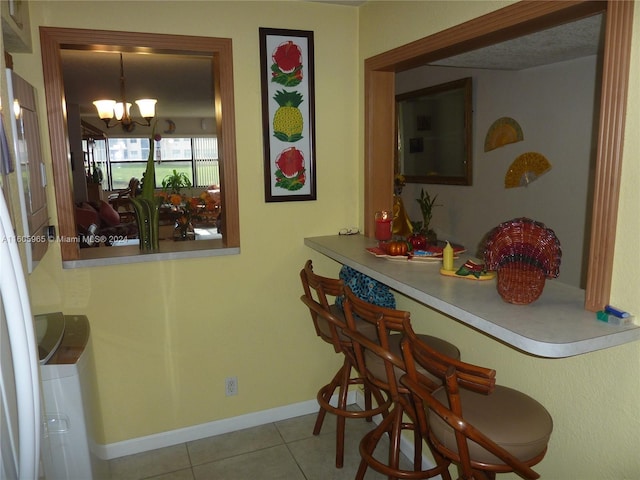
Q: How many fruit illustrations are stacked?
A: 3